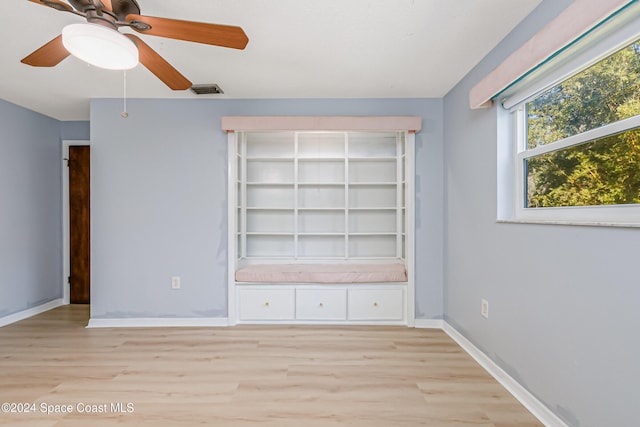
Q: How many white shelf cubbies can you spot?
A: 15